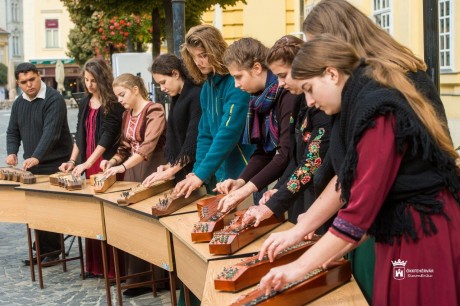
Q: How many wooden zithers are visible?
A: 9